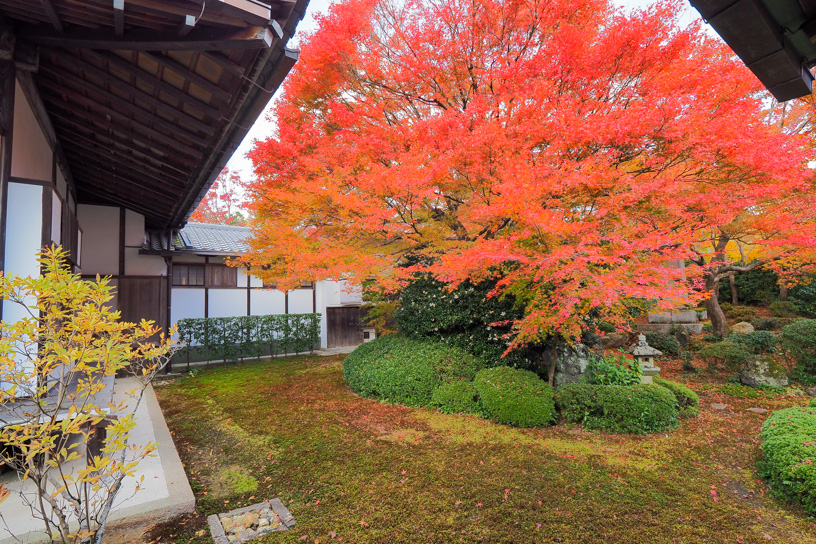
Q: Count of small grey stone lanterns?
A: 1